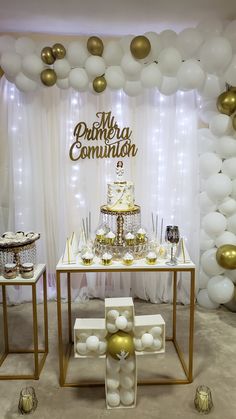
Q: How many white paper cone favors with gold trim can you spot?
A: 4